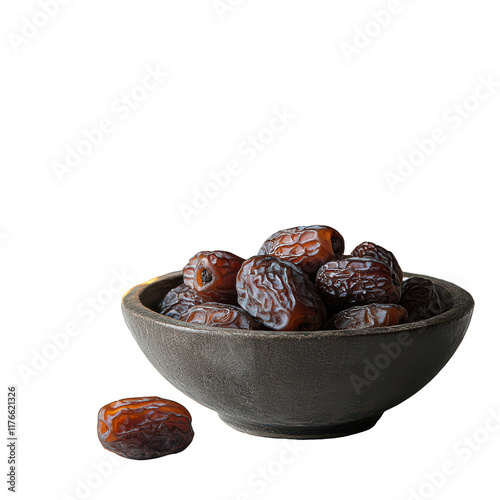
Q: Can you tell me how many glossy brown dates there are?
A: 10